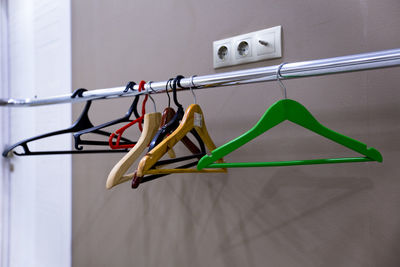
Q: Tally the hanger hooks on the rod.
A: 8